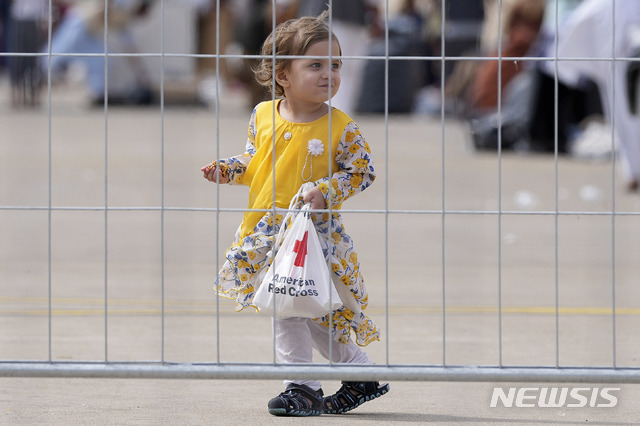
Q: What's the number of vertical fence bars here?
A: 11